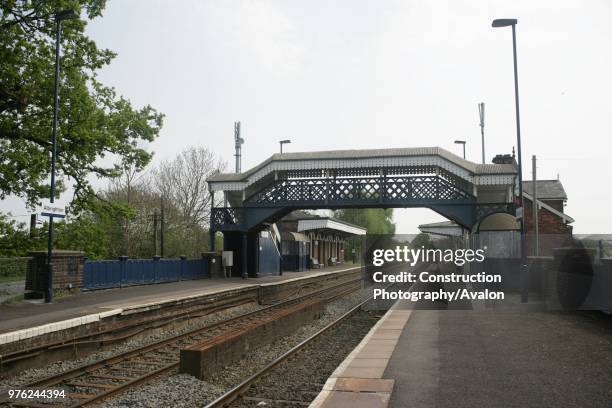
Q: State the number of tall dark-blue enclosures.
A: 1